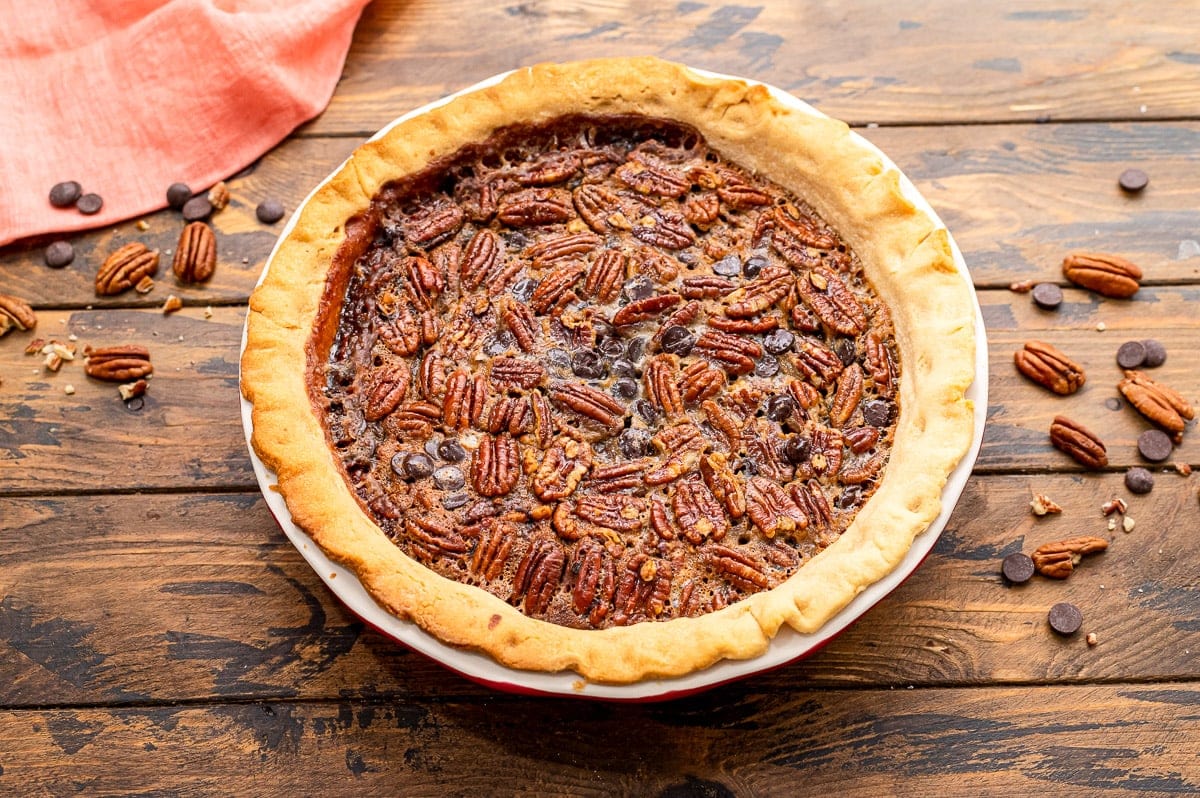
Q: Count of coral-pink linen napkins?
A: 1